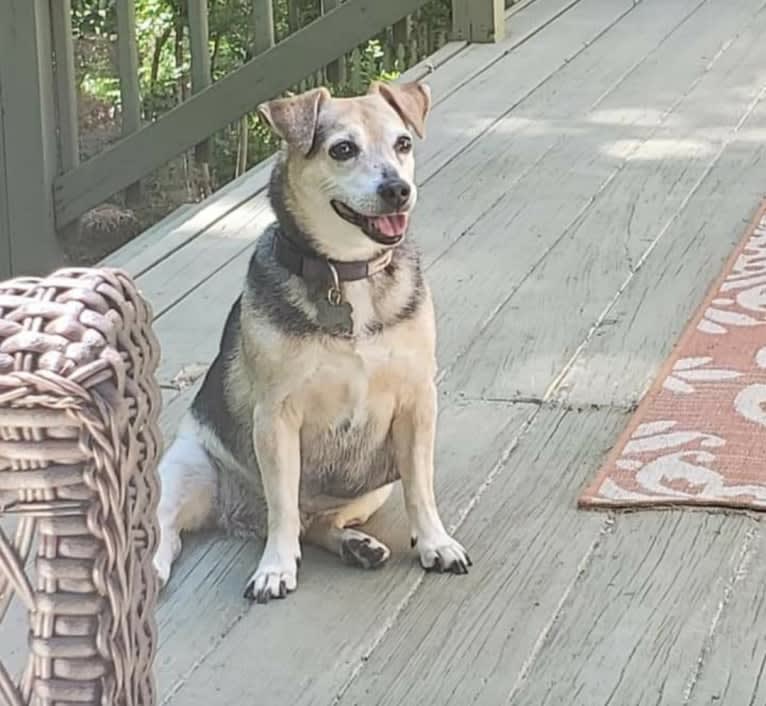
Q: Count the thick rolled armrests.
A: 1